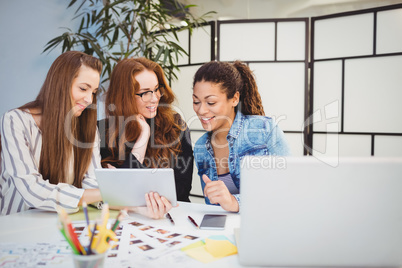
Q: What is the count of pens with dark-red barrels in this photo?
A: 1